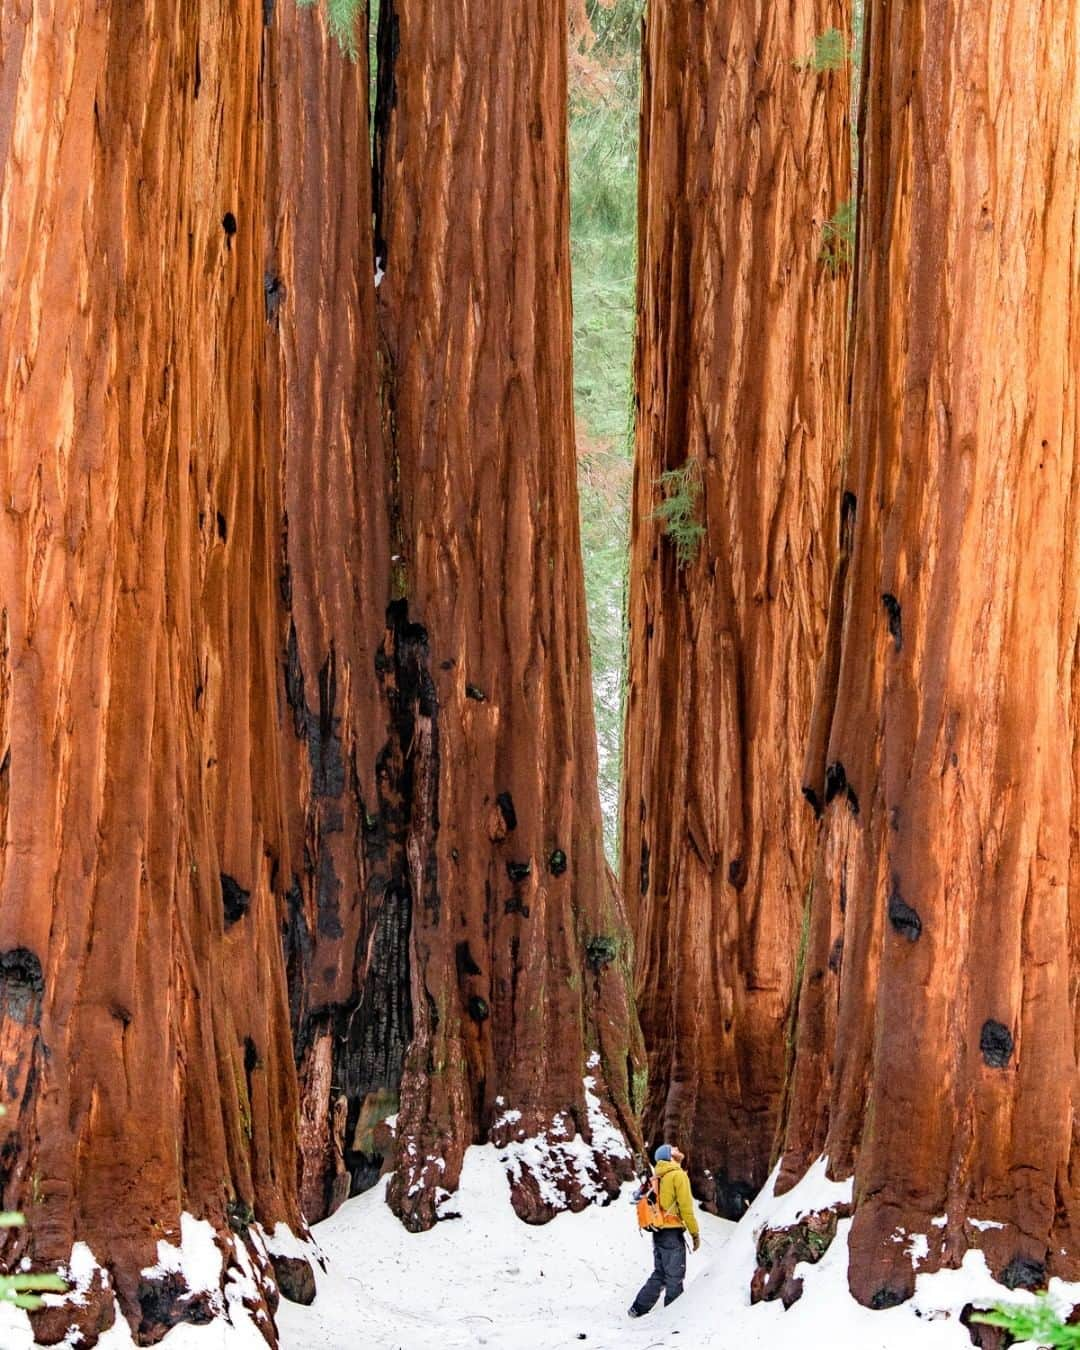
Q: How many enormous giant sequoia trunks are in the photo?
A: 5